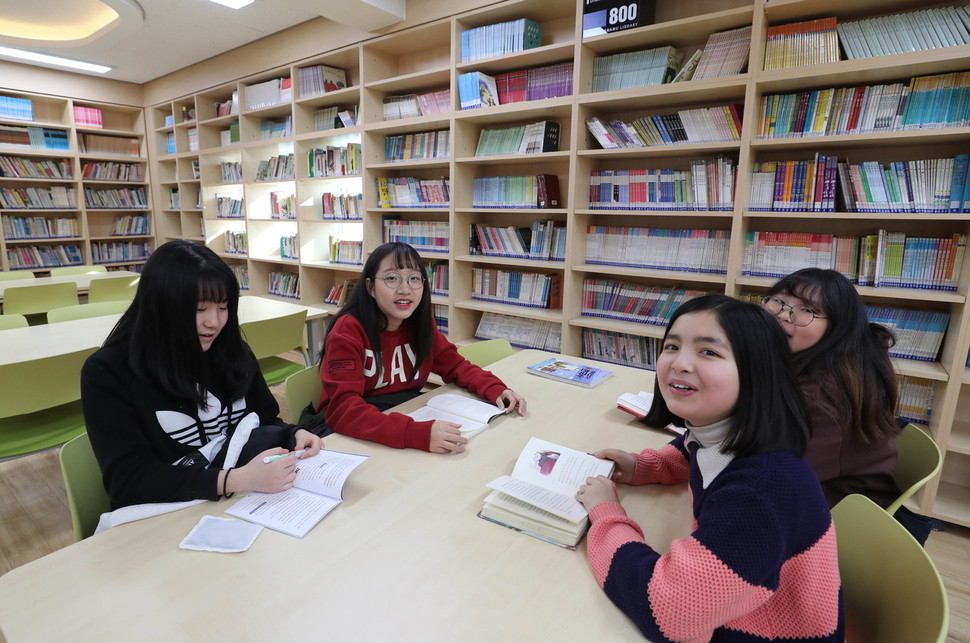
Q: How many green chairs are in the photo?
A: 13